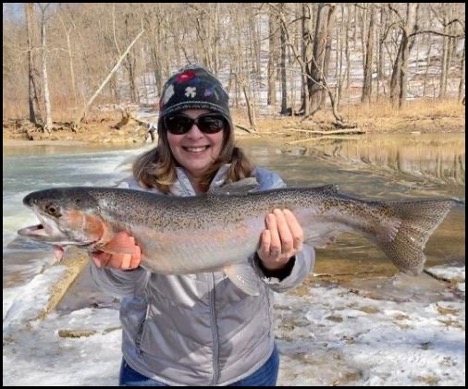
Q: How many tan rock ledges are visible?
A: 1